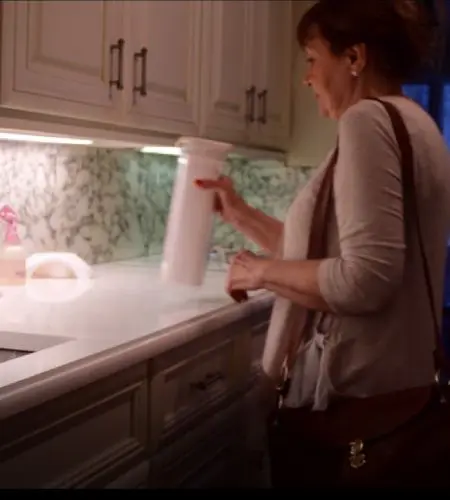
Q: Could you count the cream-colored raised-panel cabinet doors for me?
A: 4